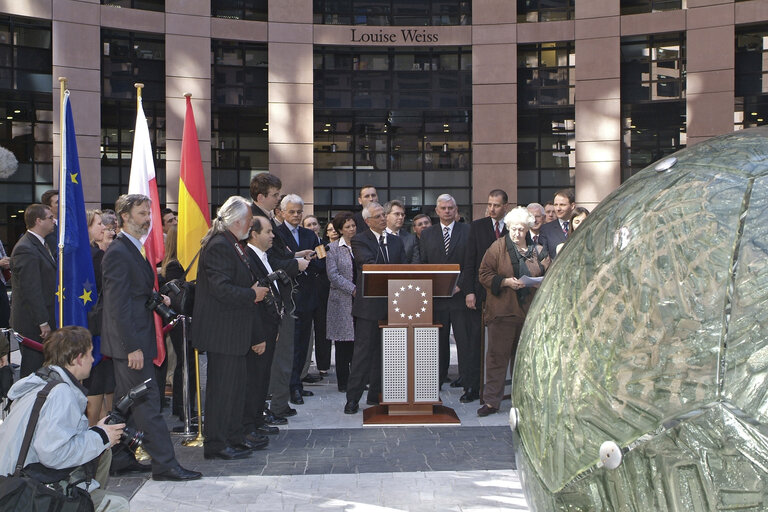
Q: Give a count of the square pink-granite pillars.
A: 6